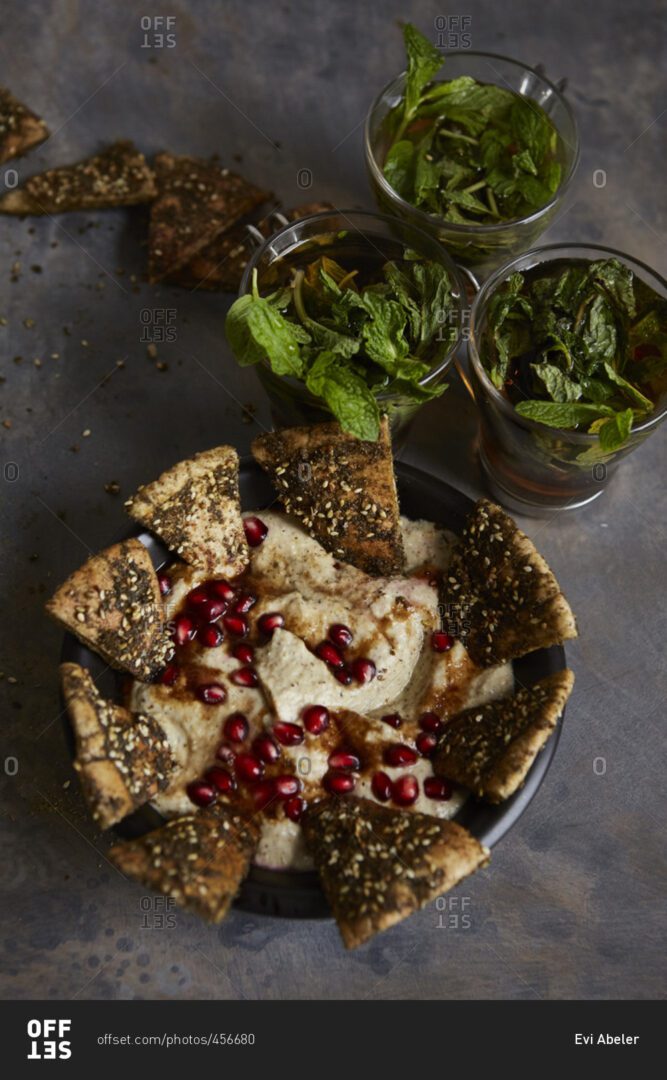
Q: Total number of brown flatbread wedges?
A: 12